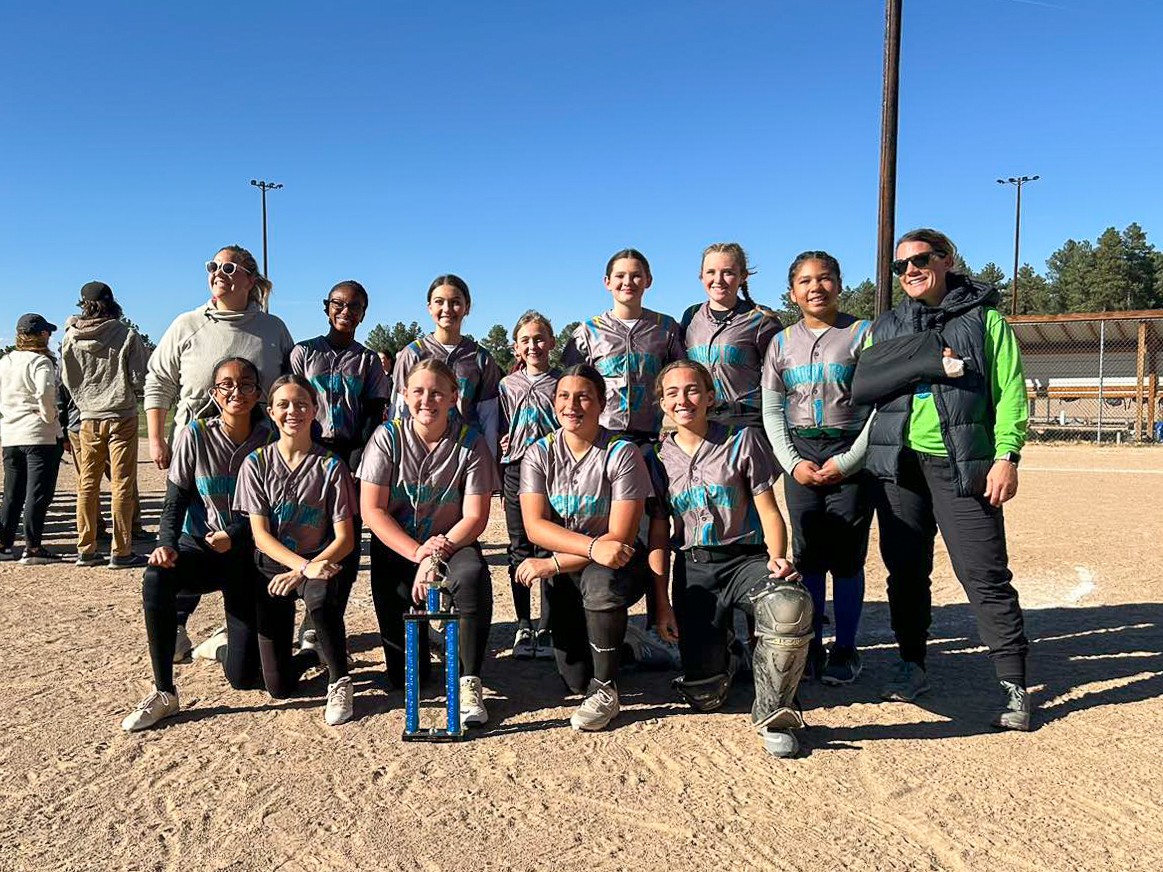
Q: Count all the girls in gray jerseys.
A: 11